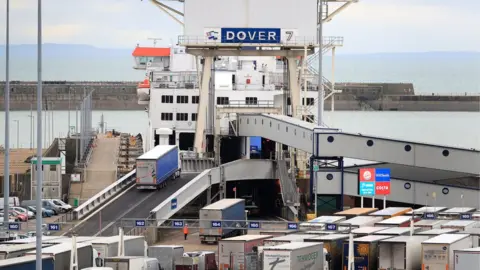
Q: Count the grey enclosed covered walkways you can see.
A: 2